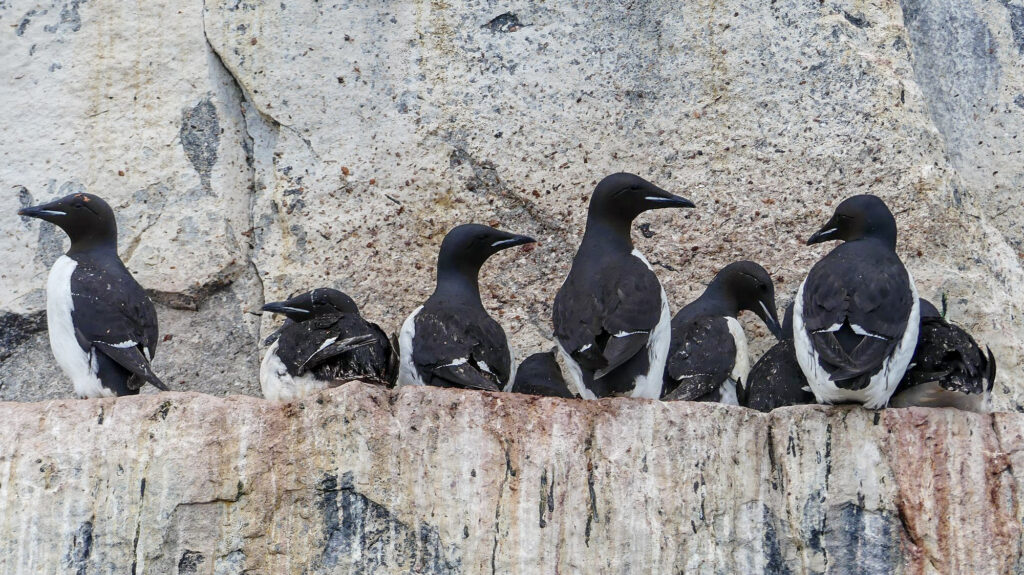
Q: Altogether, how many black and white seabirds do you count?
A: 9